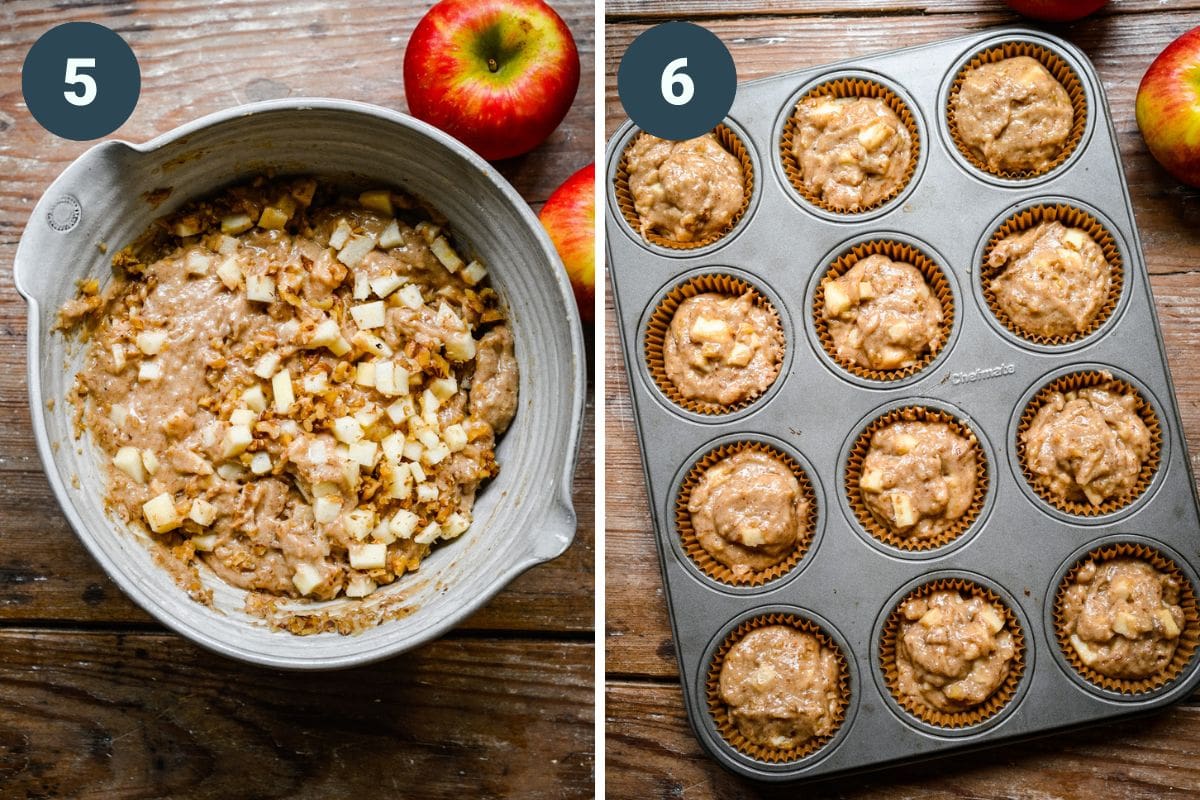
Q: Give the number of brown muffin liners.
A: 12